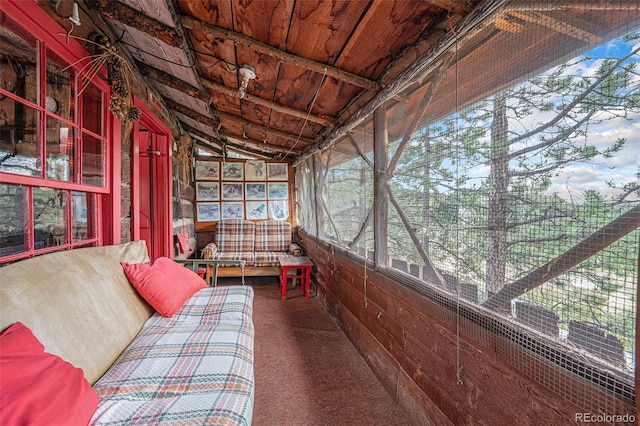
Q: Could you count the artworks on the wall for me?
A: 12